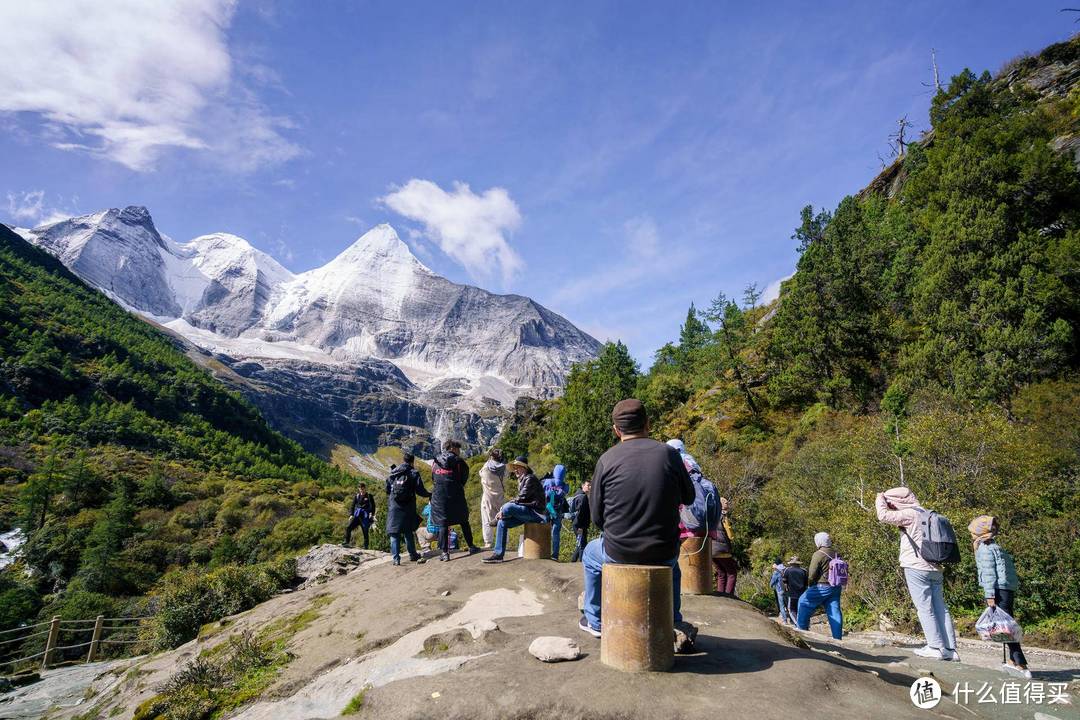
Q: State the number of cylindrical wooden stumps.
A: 3